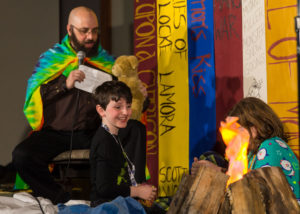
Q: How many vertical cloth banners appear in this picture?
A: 6